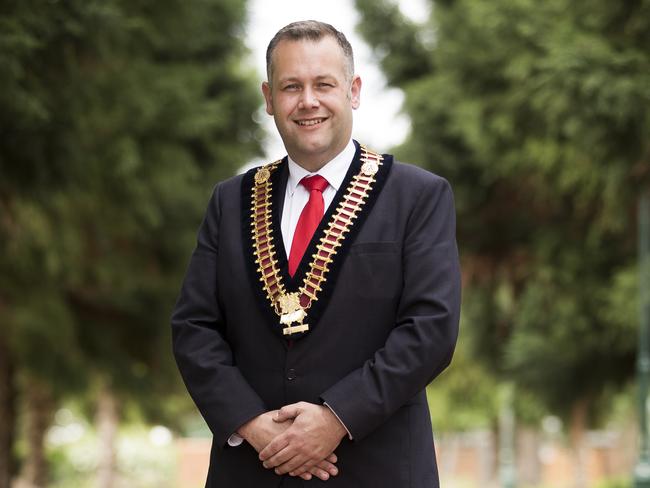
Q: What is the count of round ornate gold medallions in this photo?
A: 2